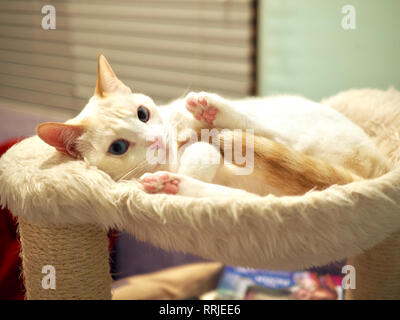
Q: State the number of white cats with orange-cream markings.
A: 1